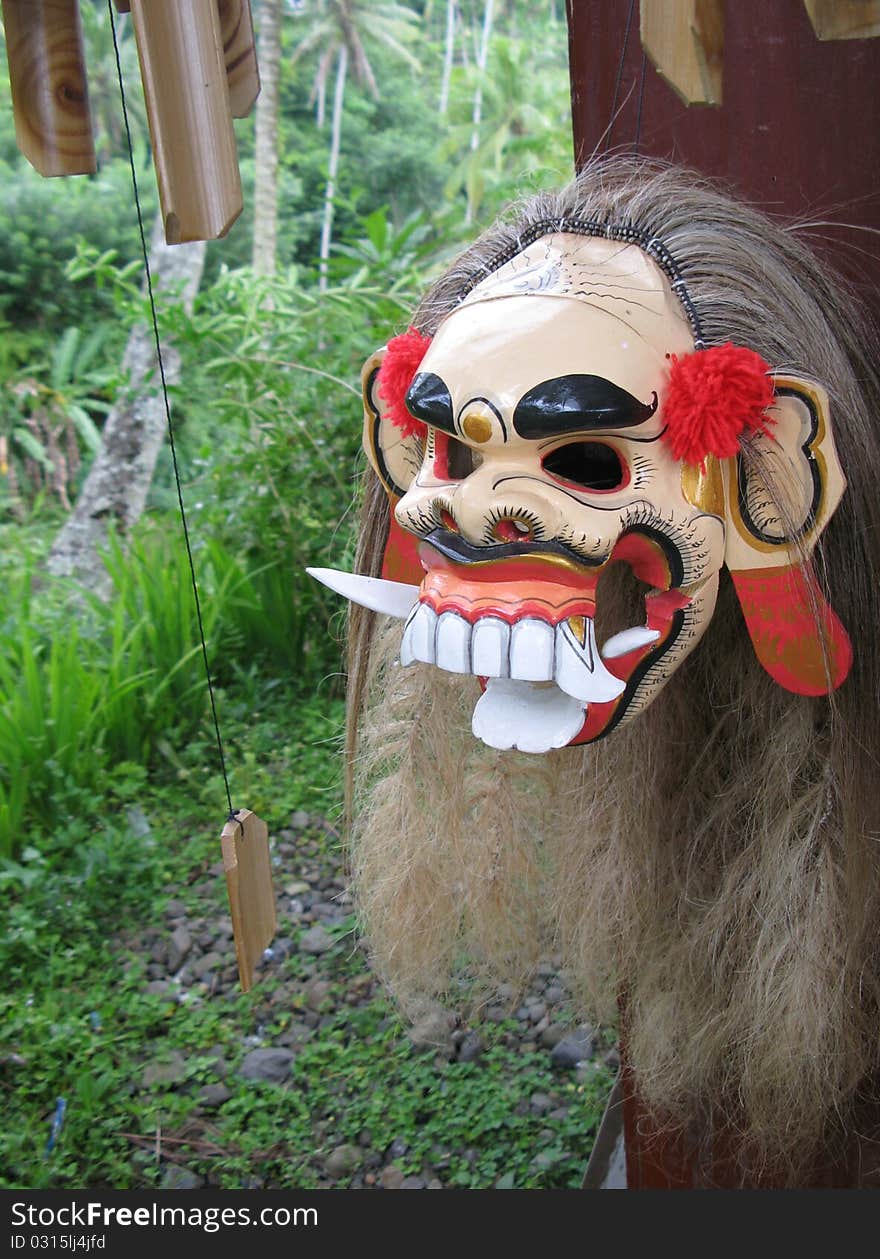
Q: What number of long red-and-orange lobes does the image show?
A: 2